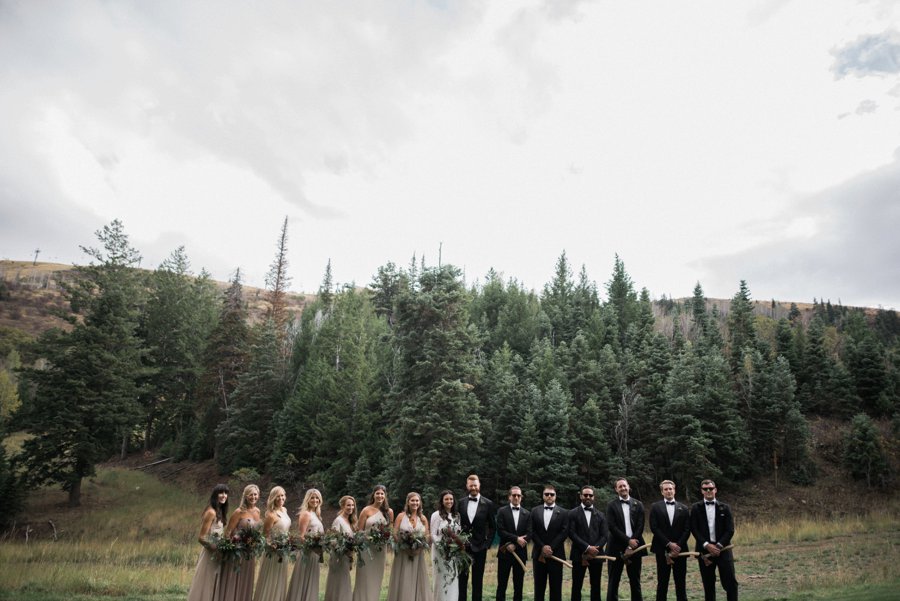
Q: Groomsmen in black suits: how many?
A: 6